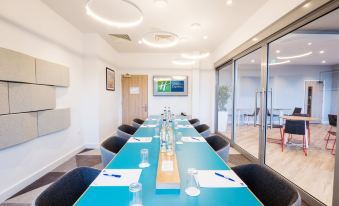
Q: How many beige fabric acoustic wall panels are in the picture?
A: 6